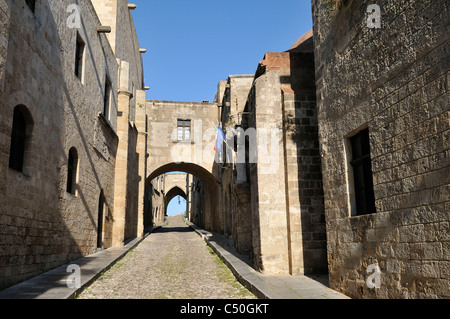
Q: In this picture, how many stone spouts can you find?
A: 4